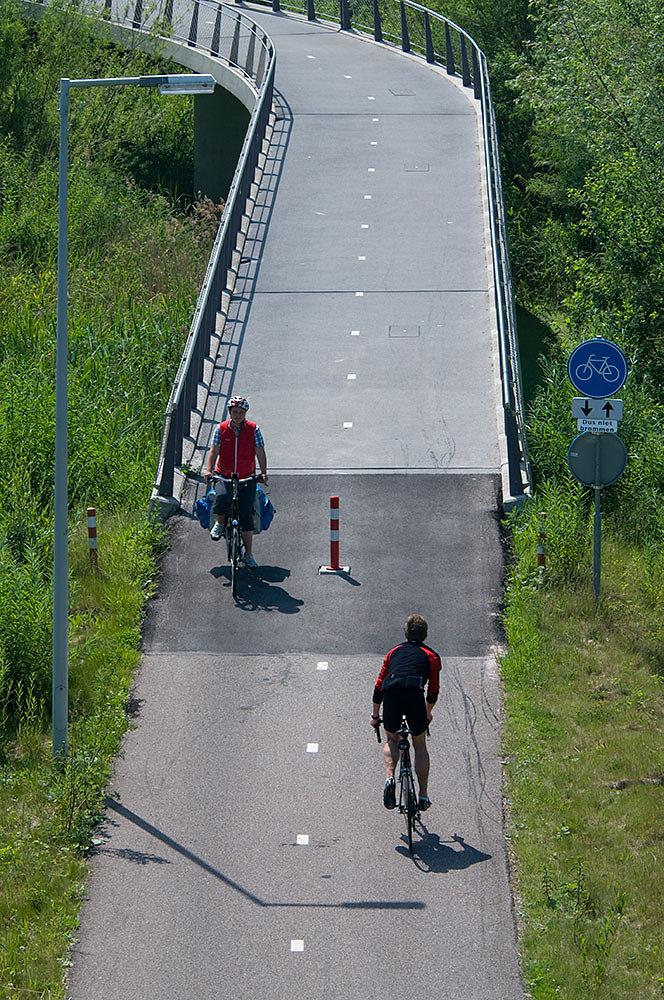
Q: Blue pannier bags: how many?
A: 2